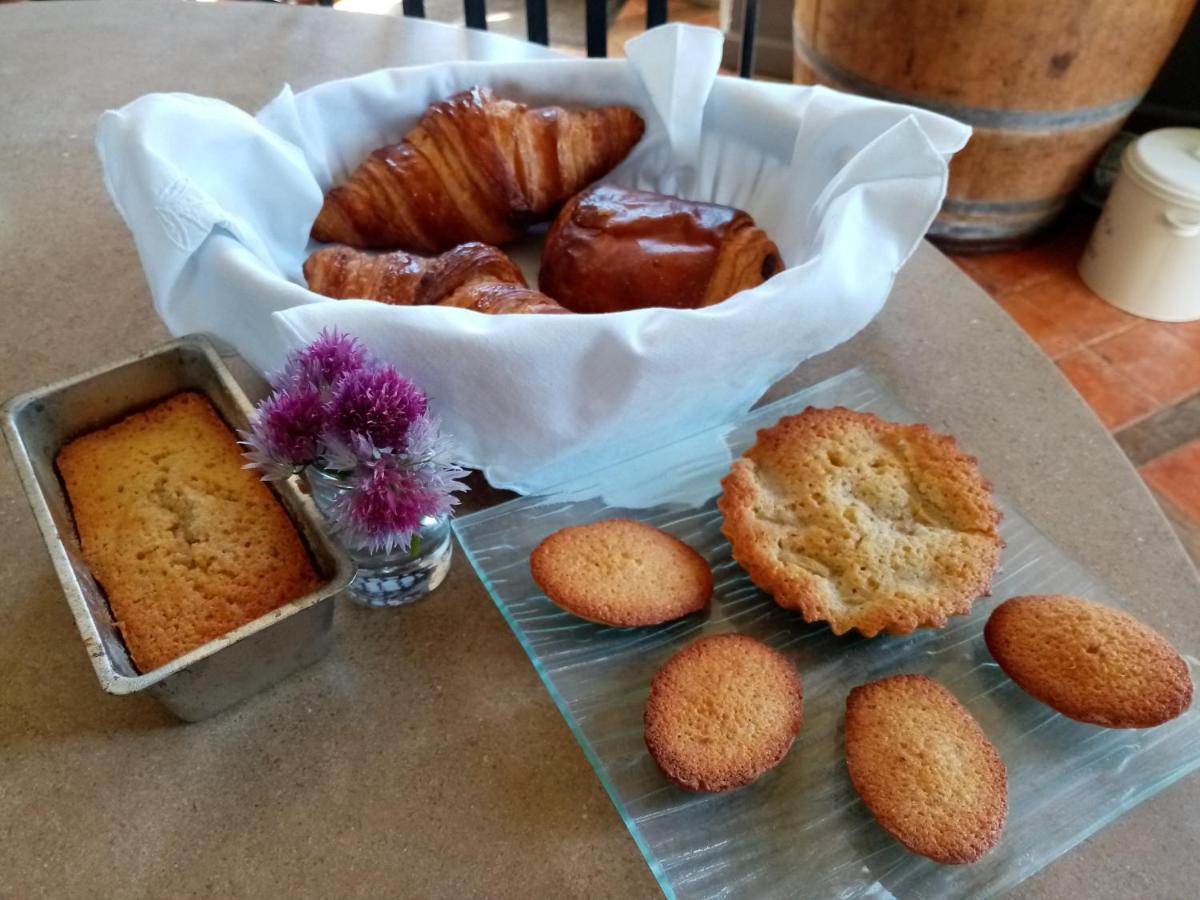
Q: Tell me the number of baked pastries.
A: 9